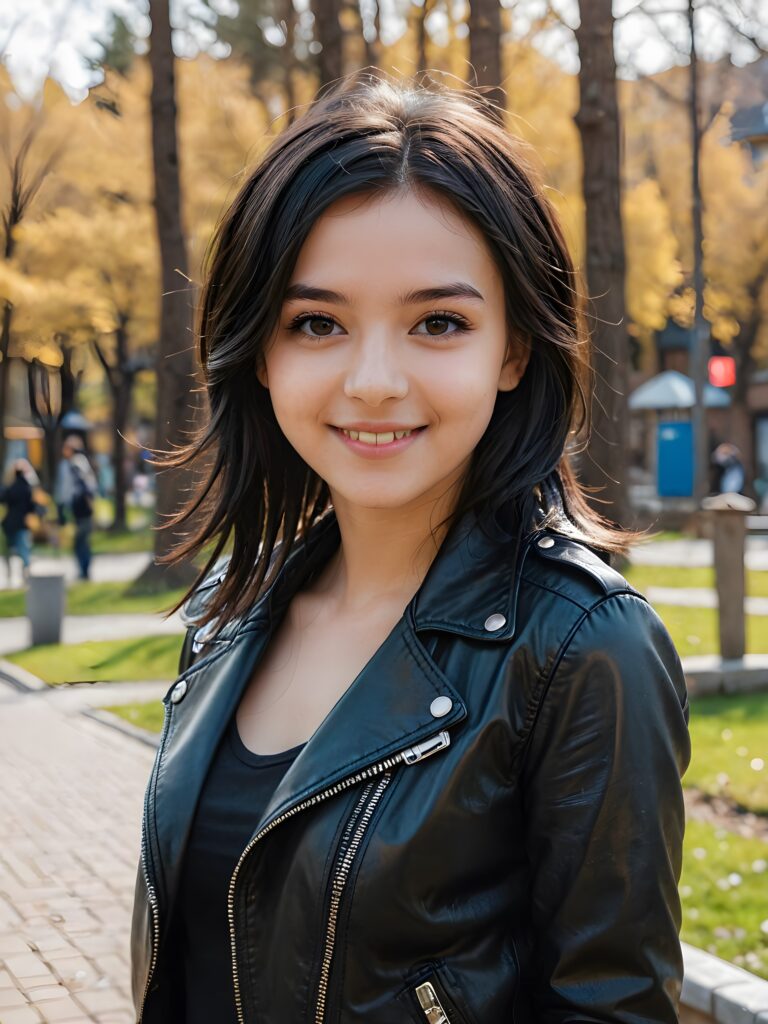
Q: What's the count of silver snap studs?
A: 4